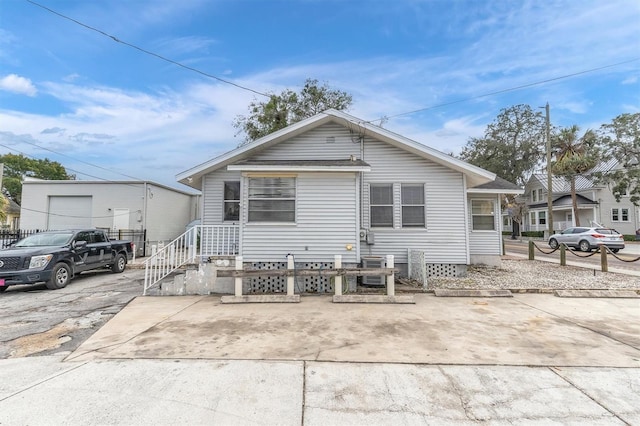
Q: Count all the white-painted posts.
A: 4